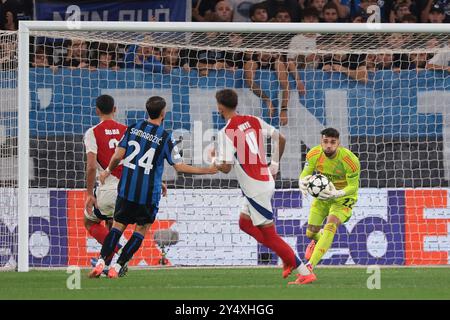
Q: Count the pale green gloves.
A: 2